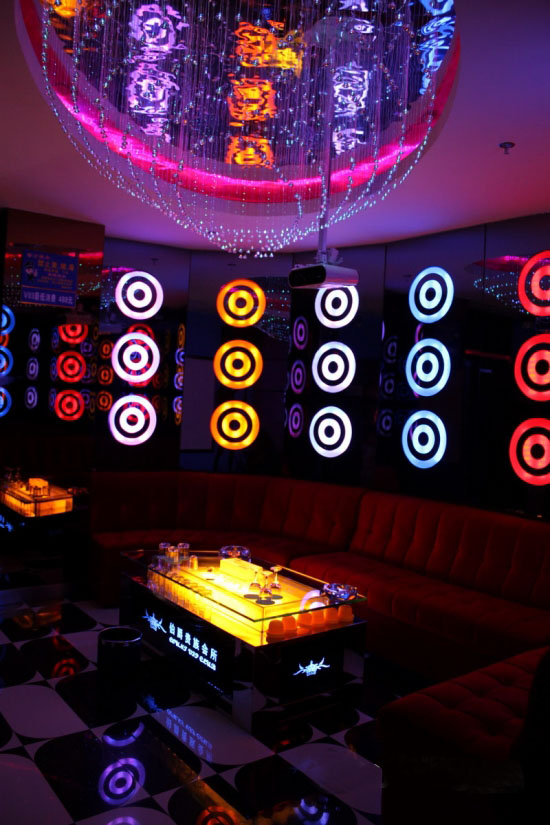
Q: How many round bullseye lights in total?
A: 15